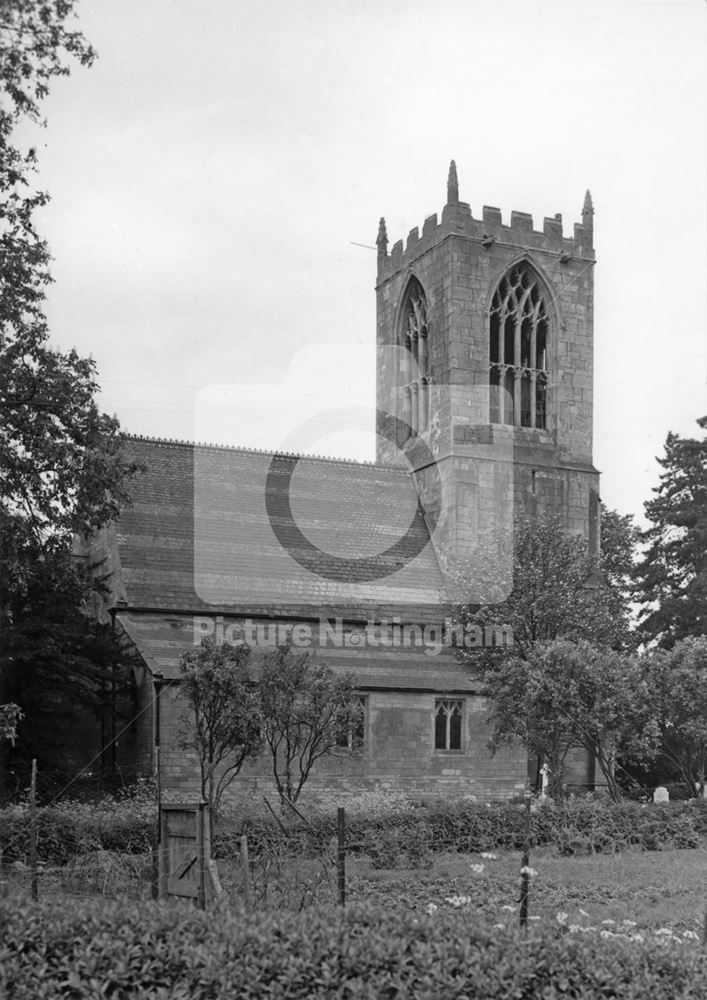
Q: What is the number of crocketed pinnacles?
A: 3